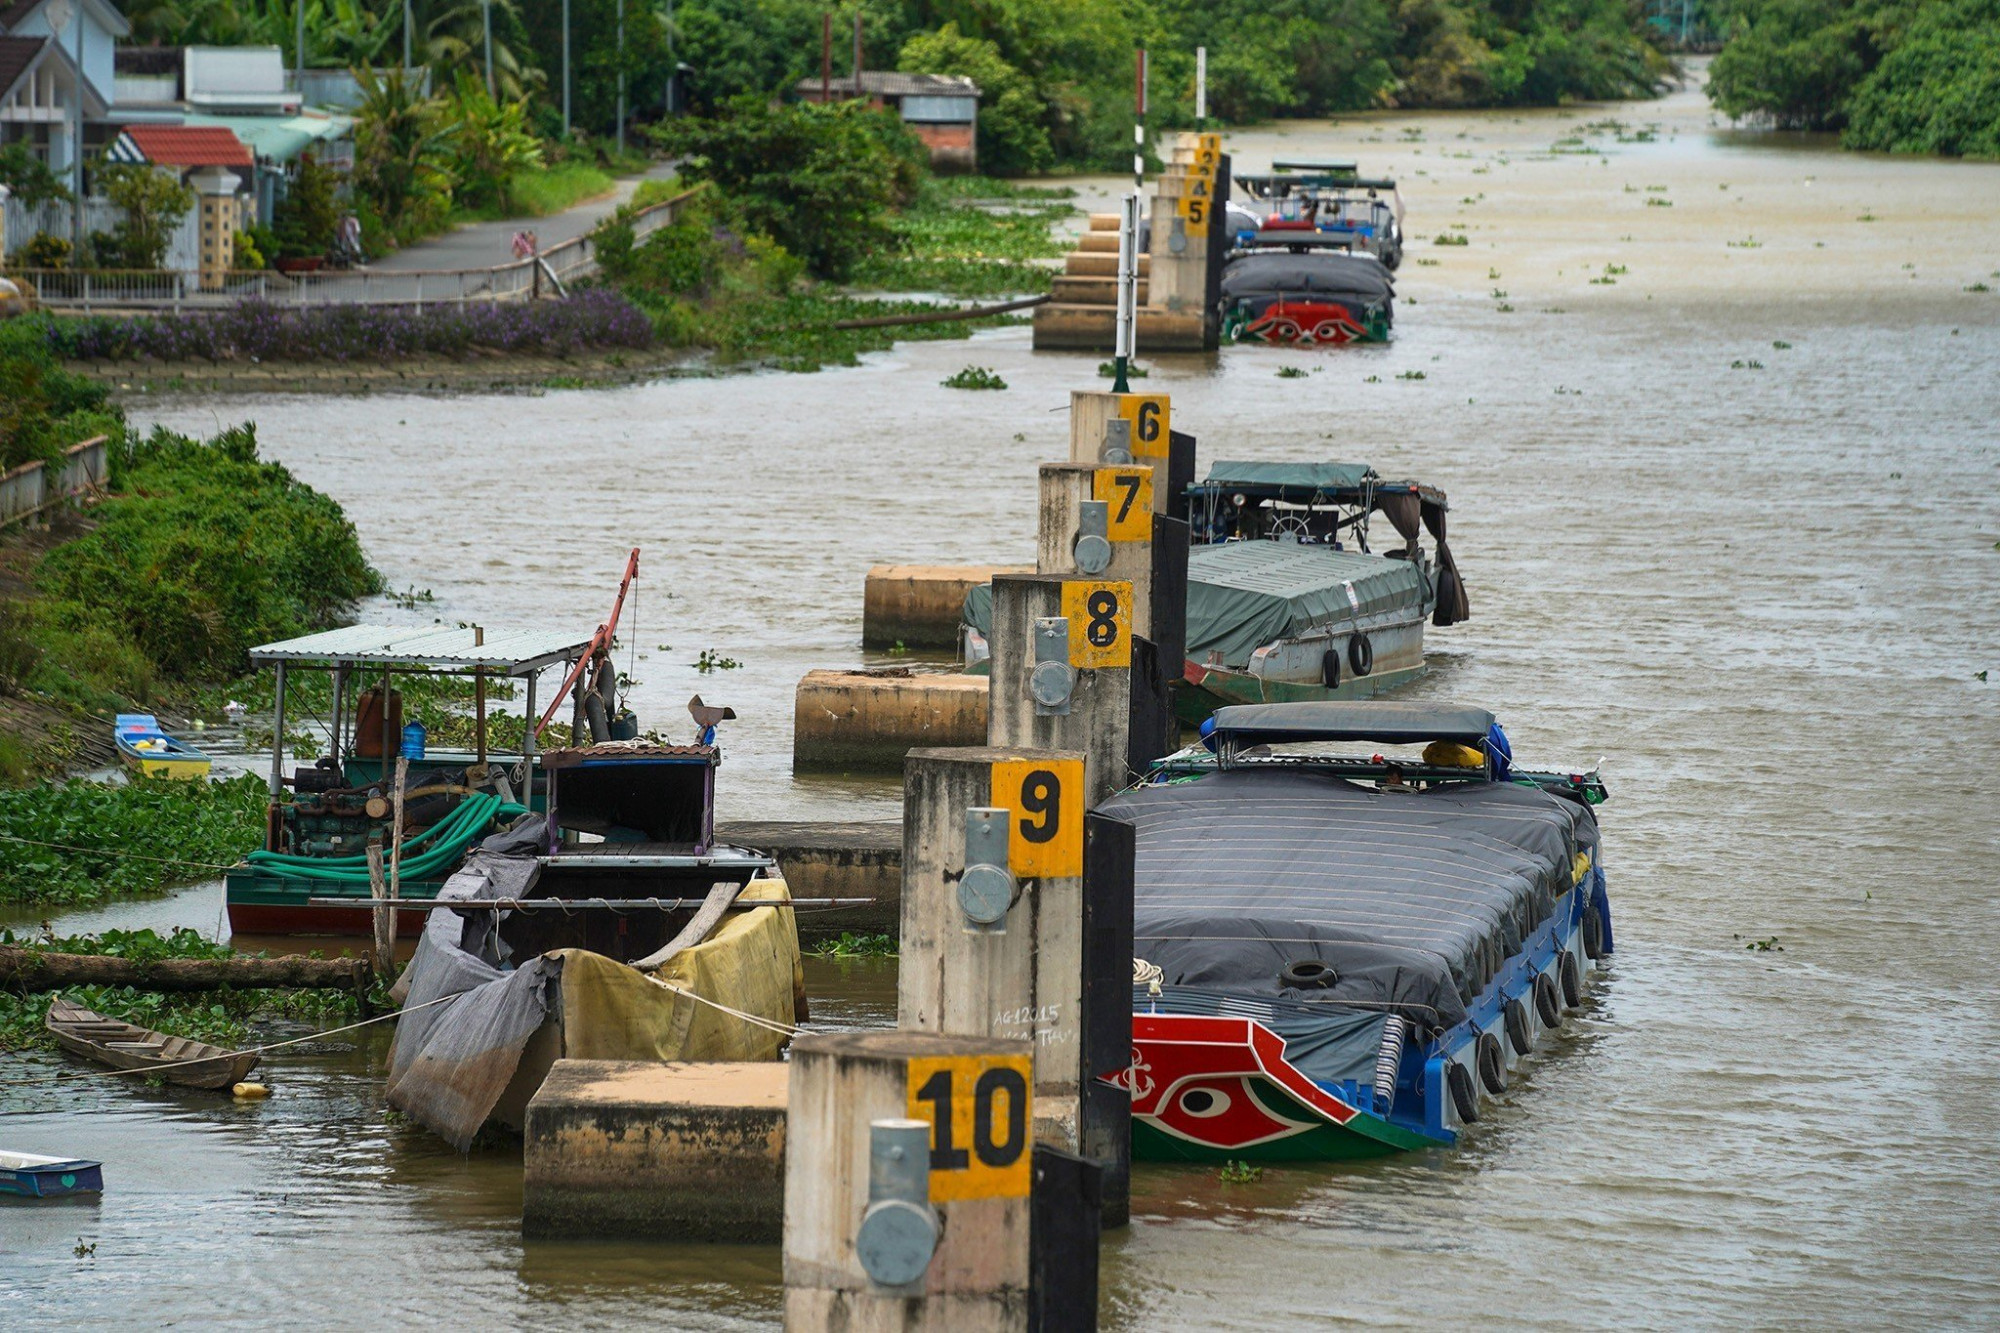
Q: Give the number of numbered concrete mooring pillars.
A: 10